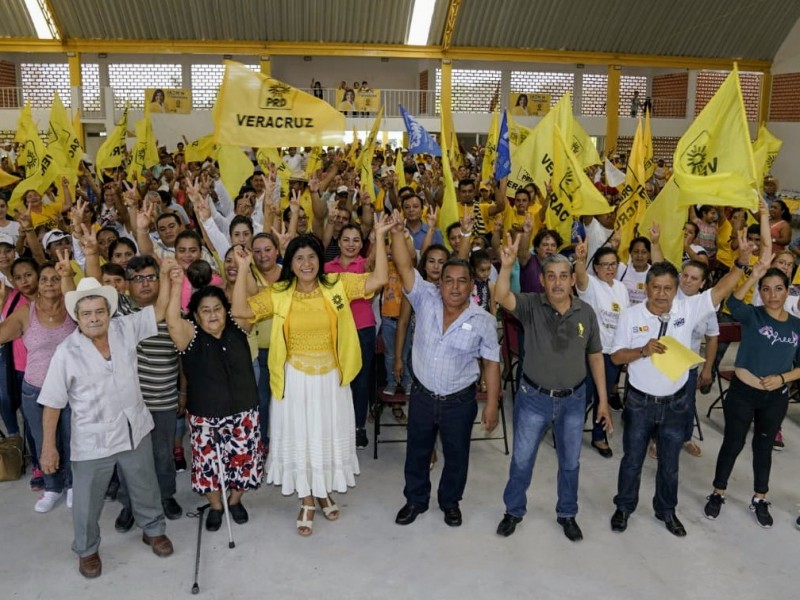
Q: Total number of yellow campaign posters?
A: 3